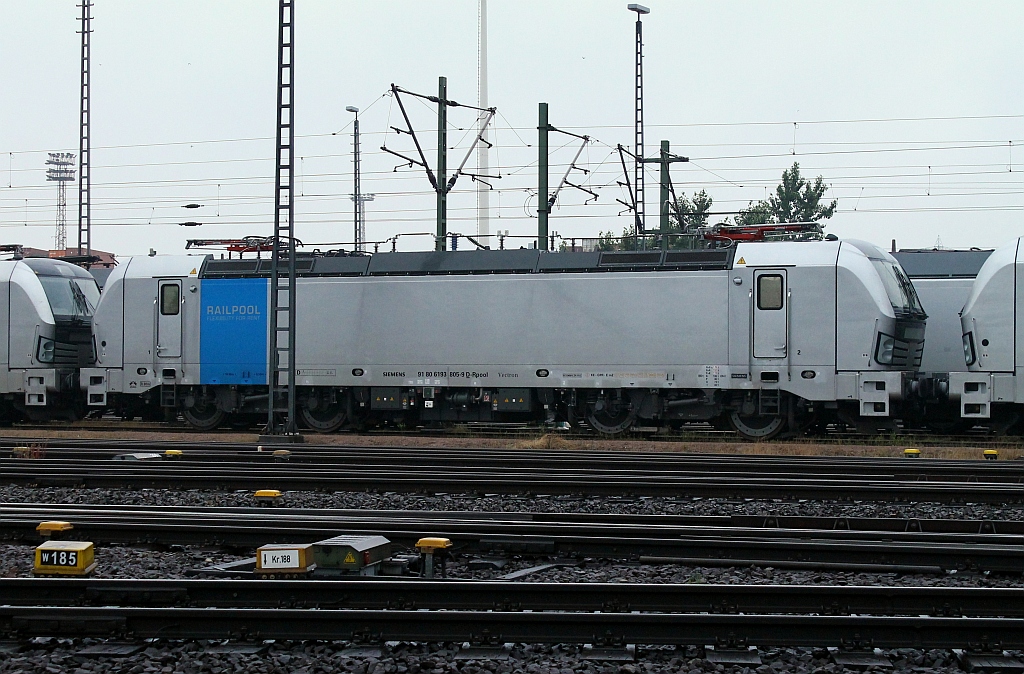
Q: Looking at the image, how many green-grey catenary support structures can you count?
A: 3